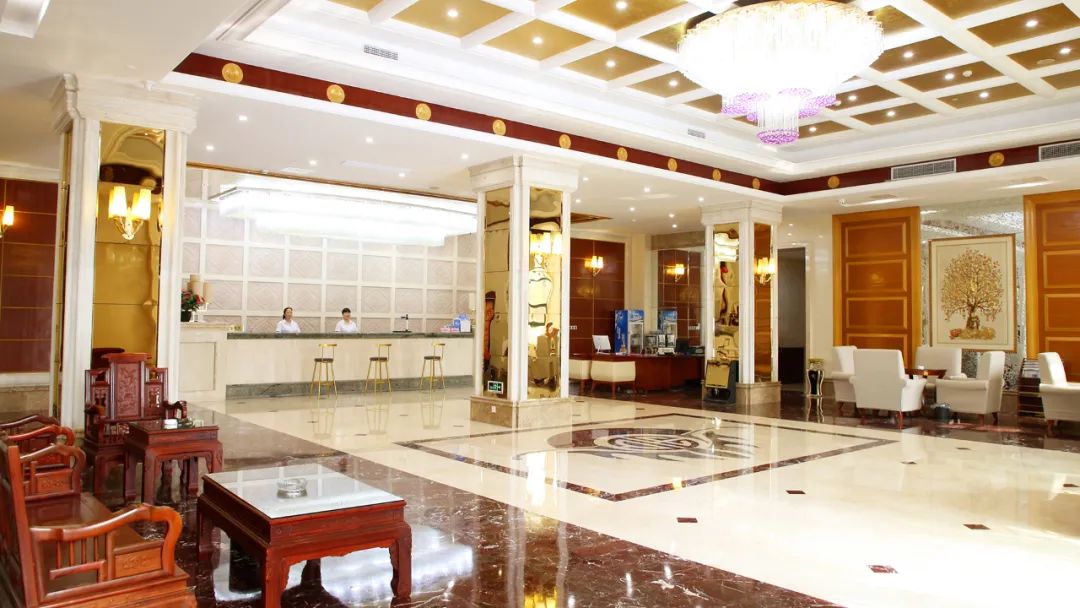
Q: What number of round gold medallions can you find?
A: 11